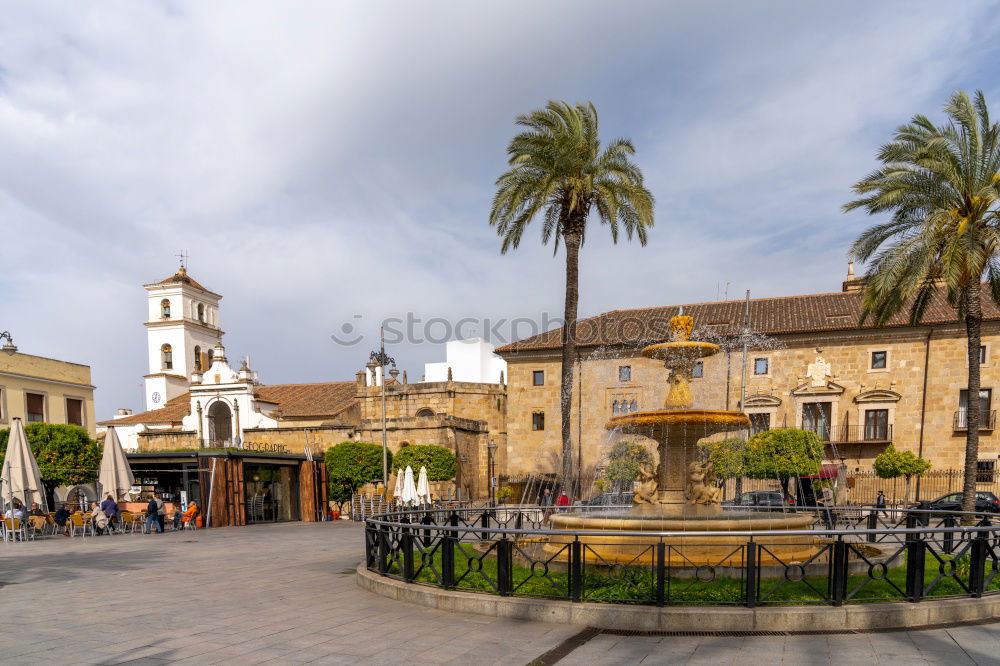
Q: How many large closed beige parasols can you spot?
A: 2